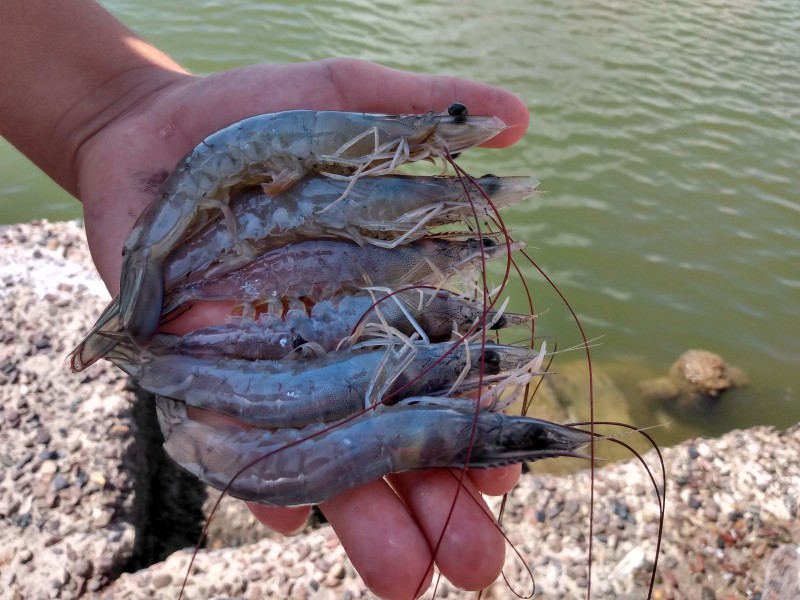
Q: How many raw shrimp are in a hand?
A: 6